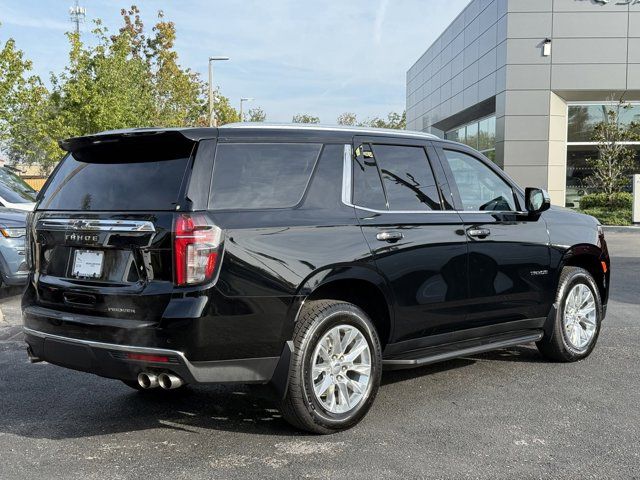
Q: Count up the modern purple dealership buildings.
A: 0